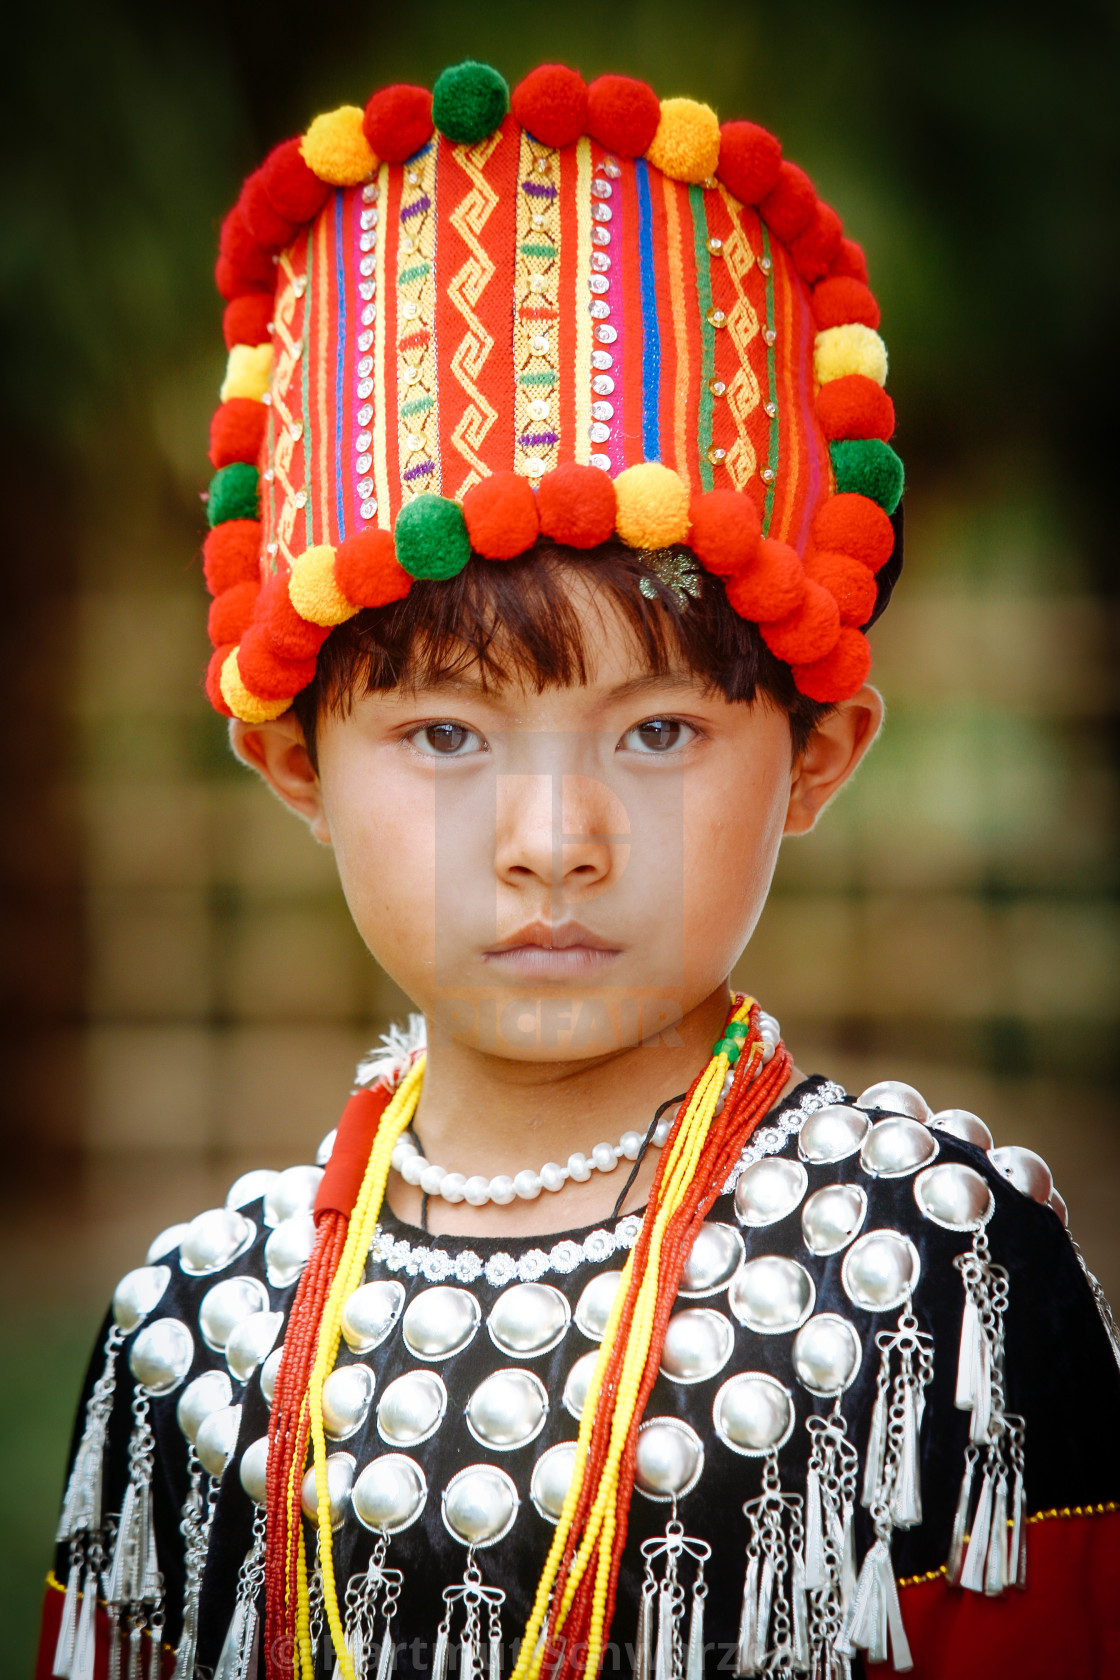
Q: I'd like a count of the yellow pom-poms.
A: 7